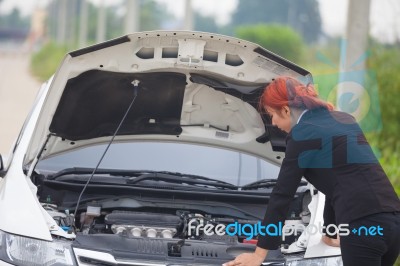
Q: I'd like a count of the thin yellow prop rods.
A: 0